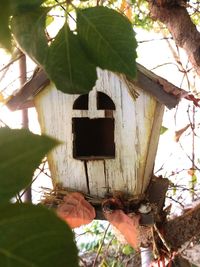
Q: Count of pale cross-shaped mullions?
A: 1